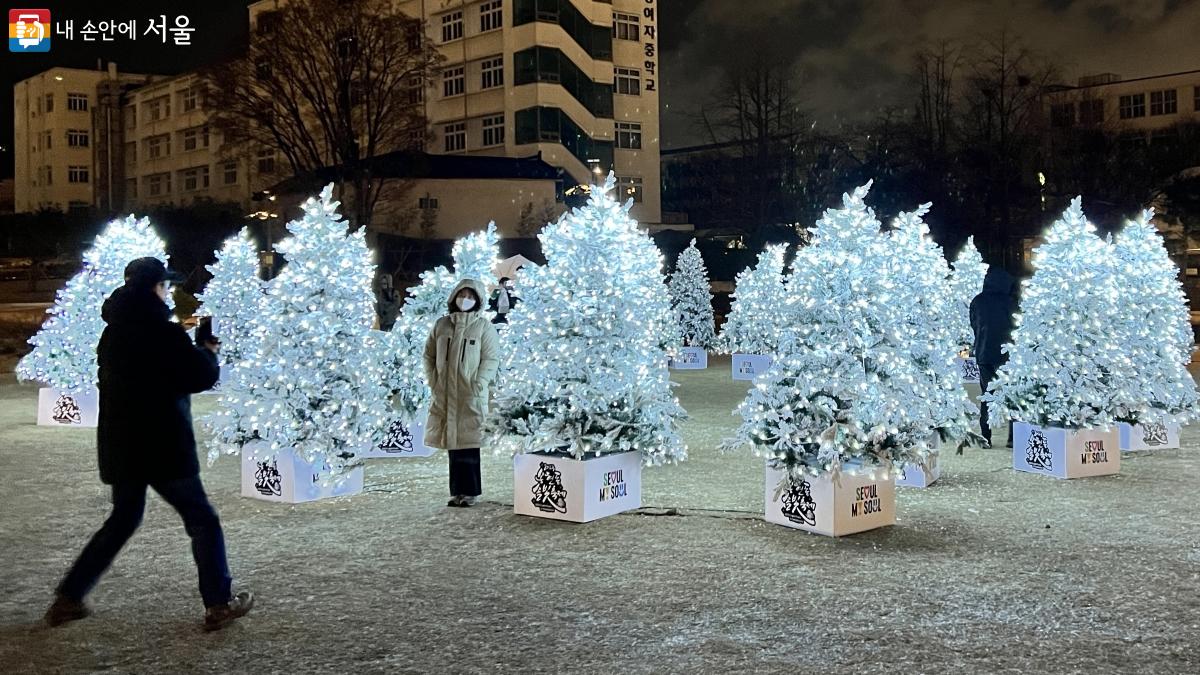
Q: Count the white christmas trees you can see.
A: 12